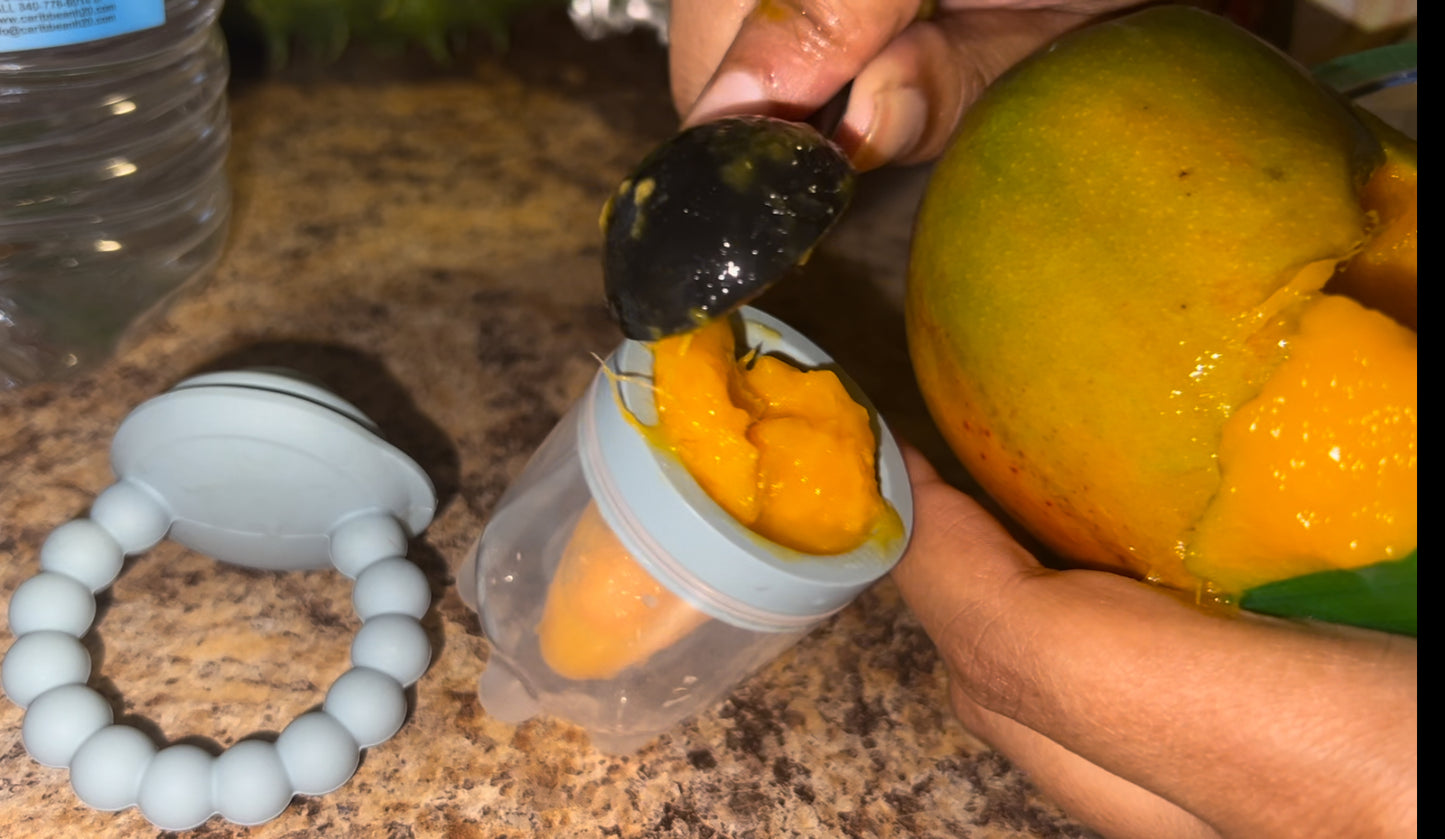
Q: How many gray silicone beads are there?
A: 13